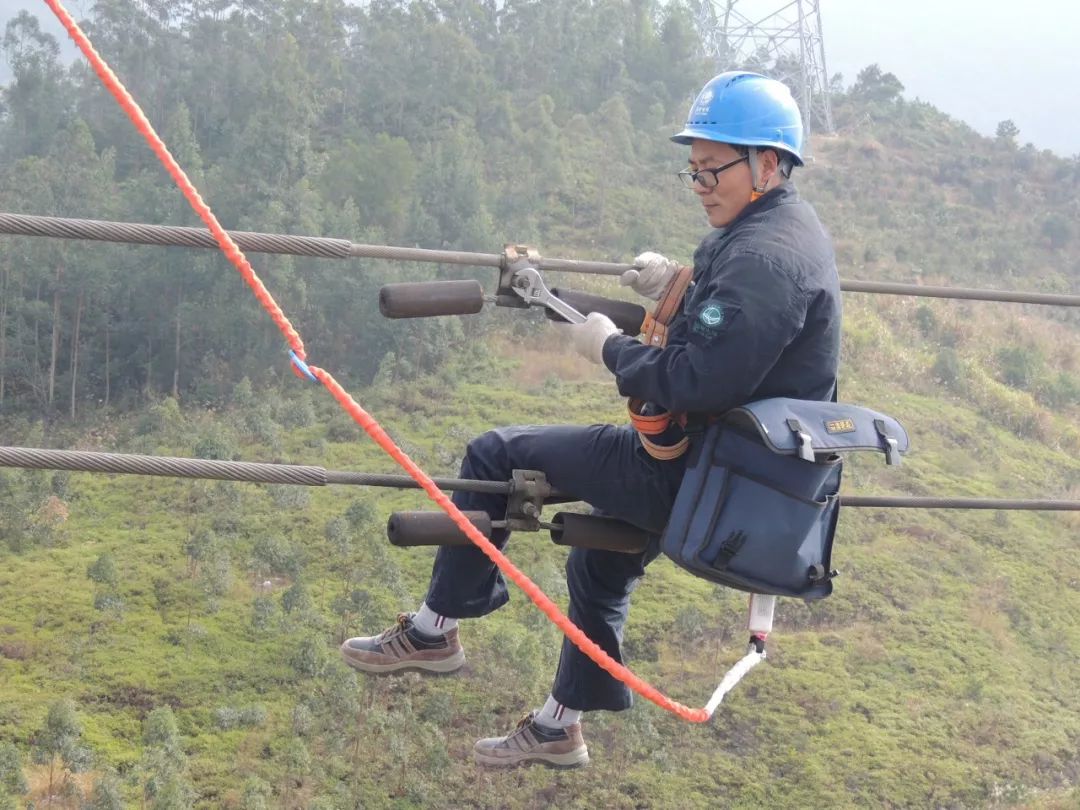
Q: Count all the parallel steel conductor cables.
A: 2